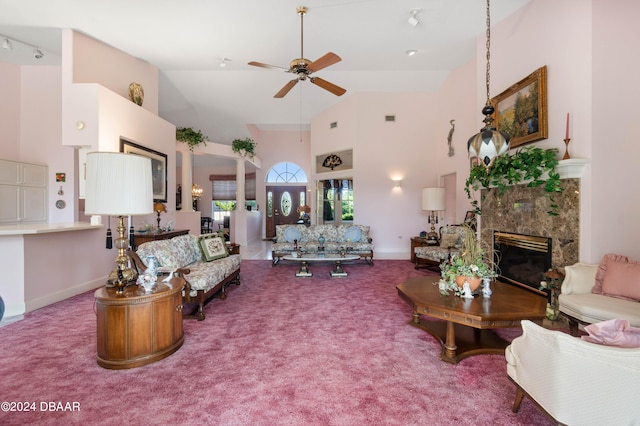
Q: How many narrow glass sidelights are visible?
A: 2